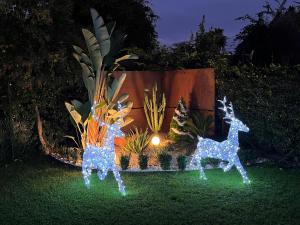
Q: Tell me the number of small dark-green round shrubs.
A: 4